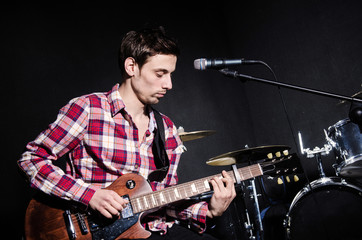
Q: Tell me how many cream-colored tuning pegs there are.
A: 6